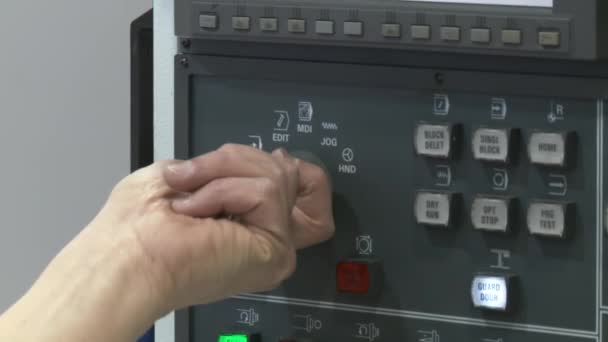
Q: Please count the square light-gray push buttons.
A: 6